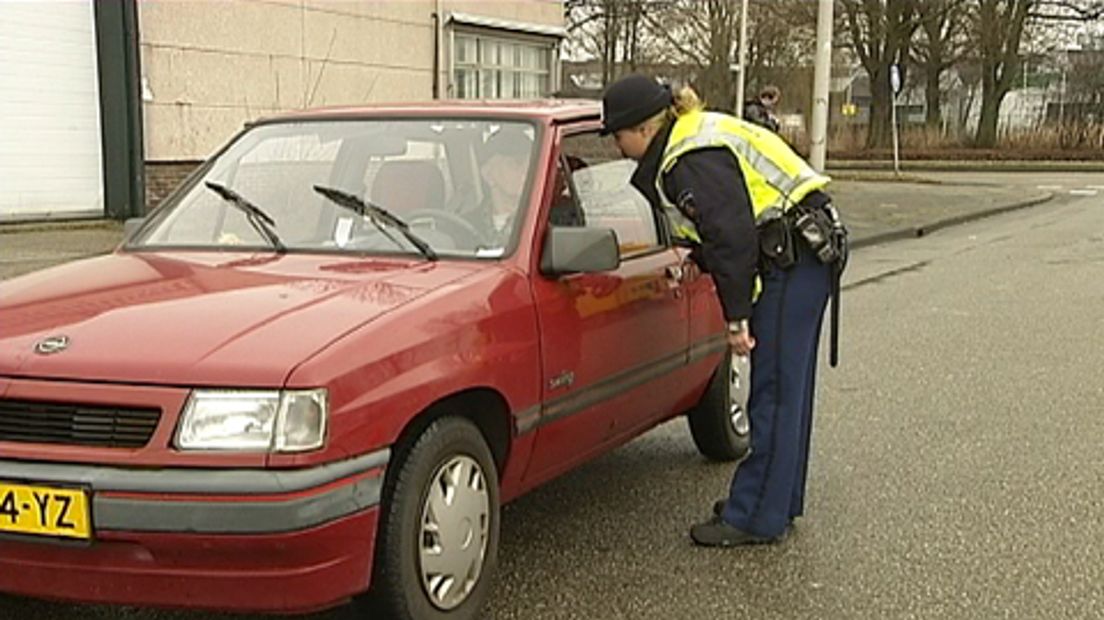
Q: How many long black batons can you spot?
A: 1